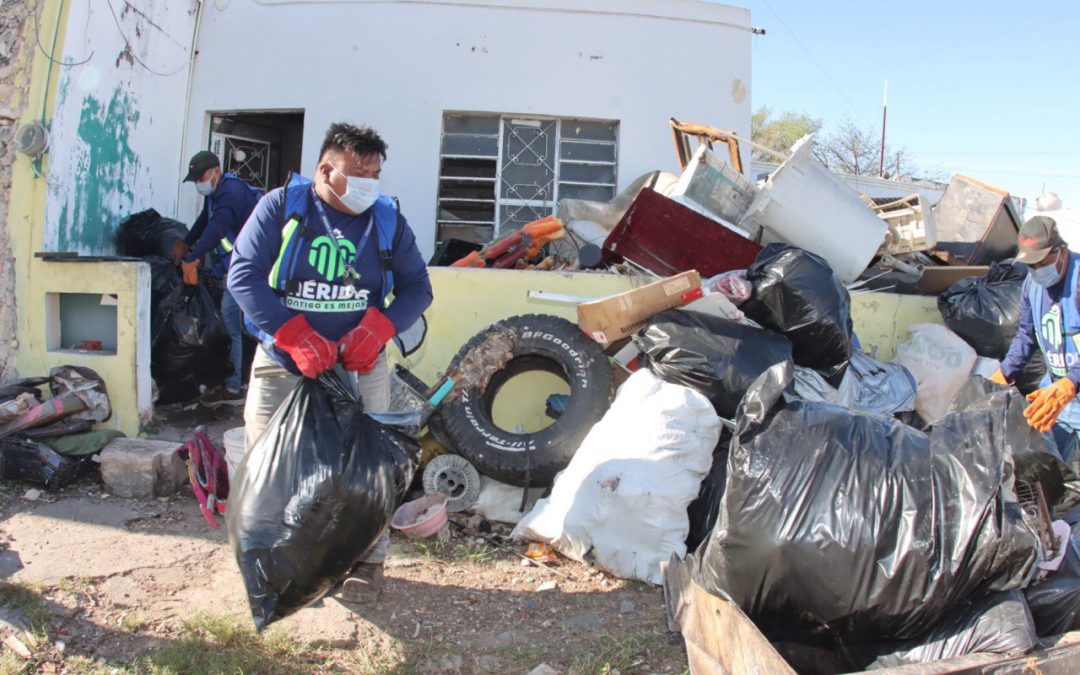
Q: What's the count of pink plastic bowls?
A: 1